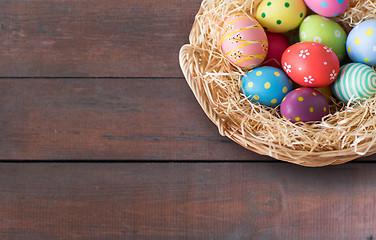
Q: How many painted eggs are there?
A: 11